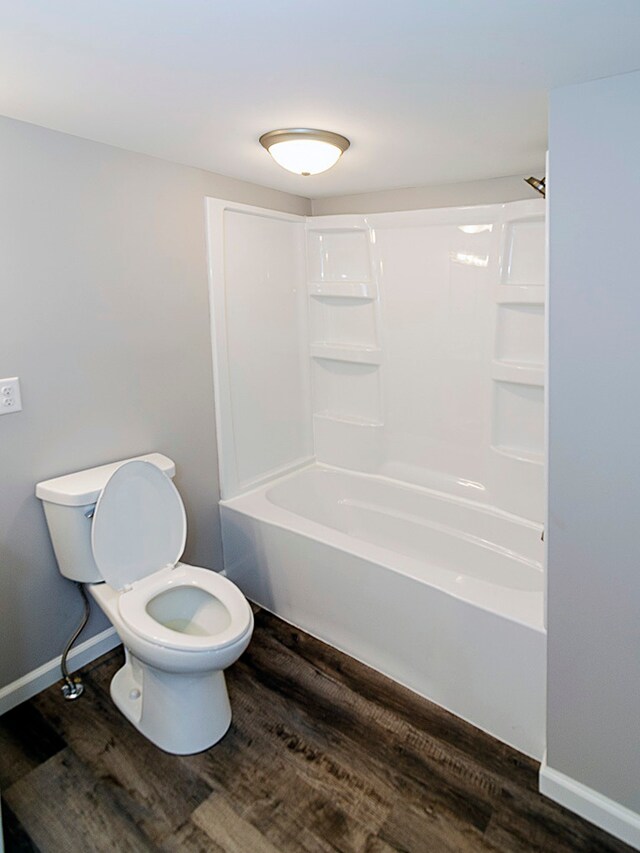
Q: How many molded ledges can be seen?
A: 6